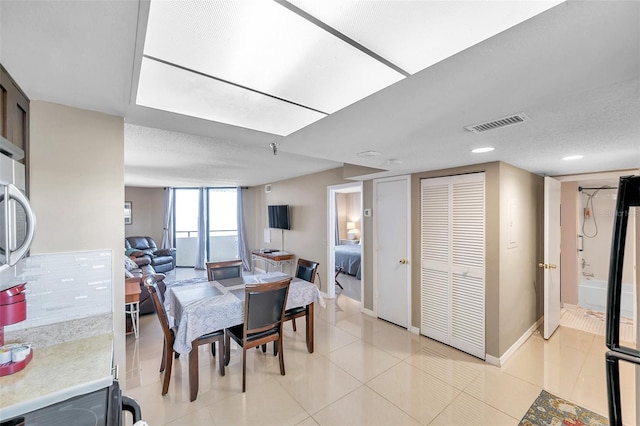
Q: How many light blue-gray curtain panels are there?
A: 3